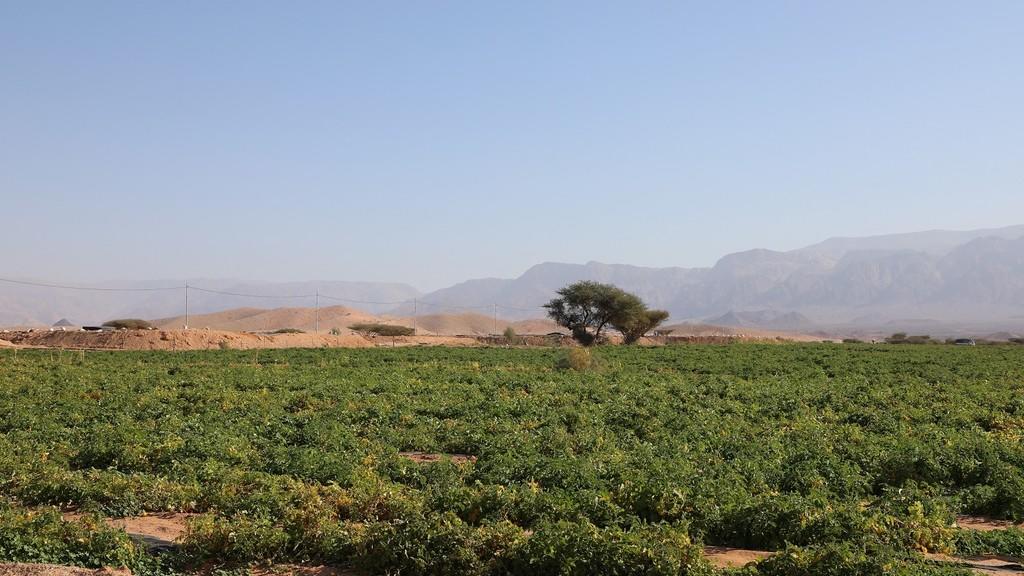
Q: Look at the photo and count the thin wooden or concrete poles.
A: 4